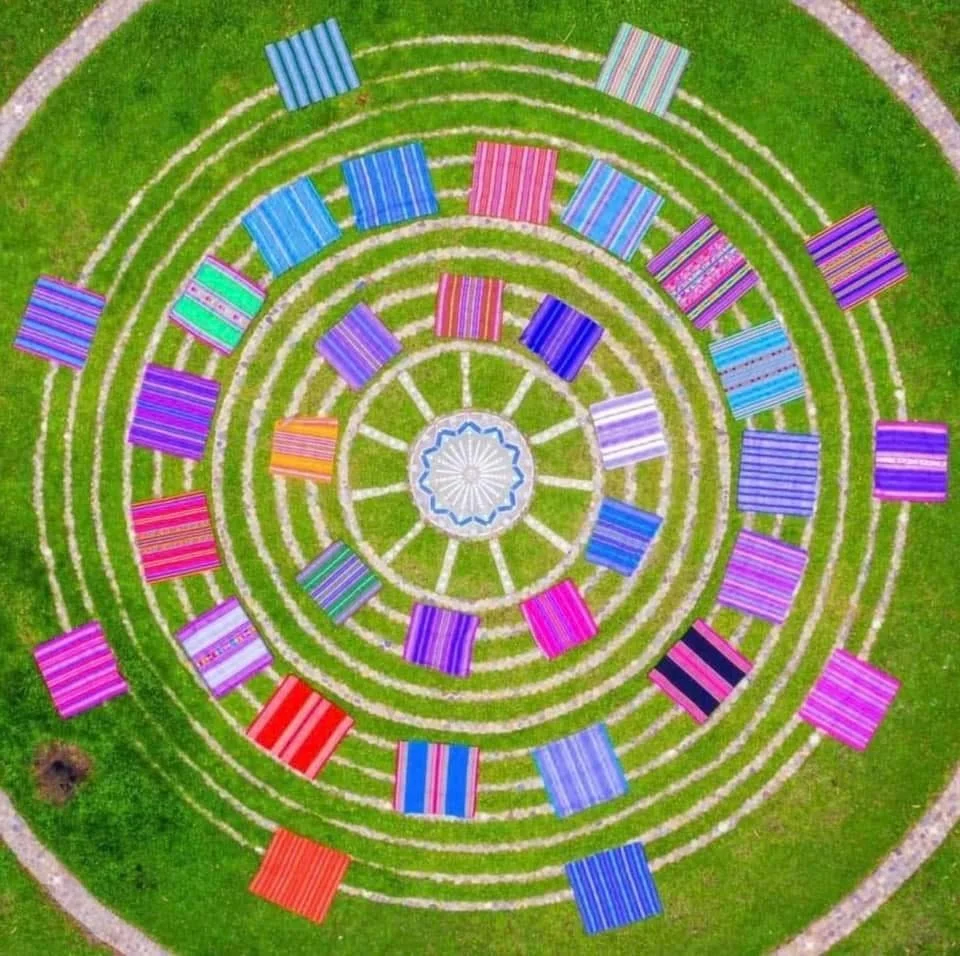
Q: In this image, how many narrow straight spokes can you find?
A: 11